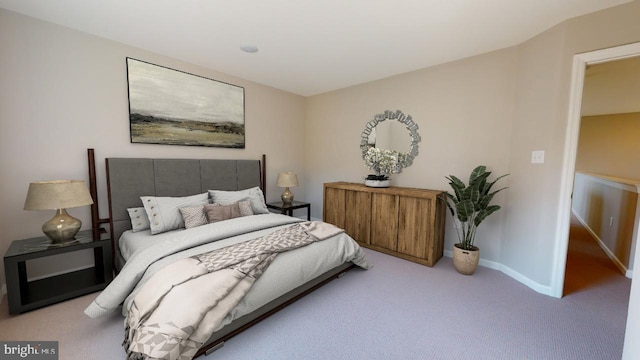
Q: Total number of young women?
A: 0